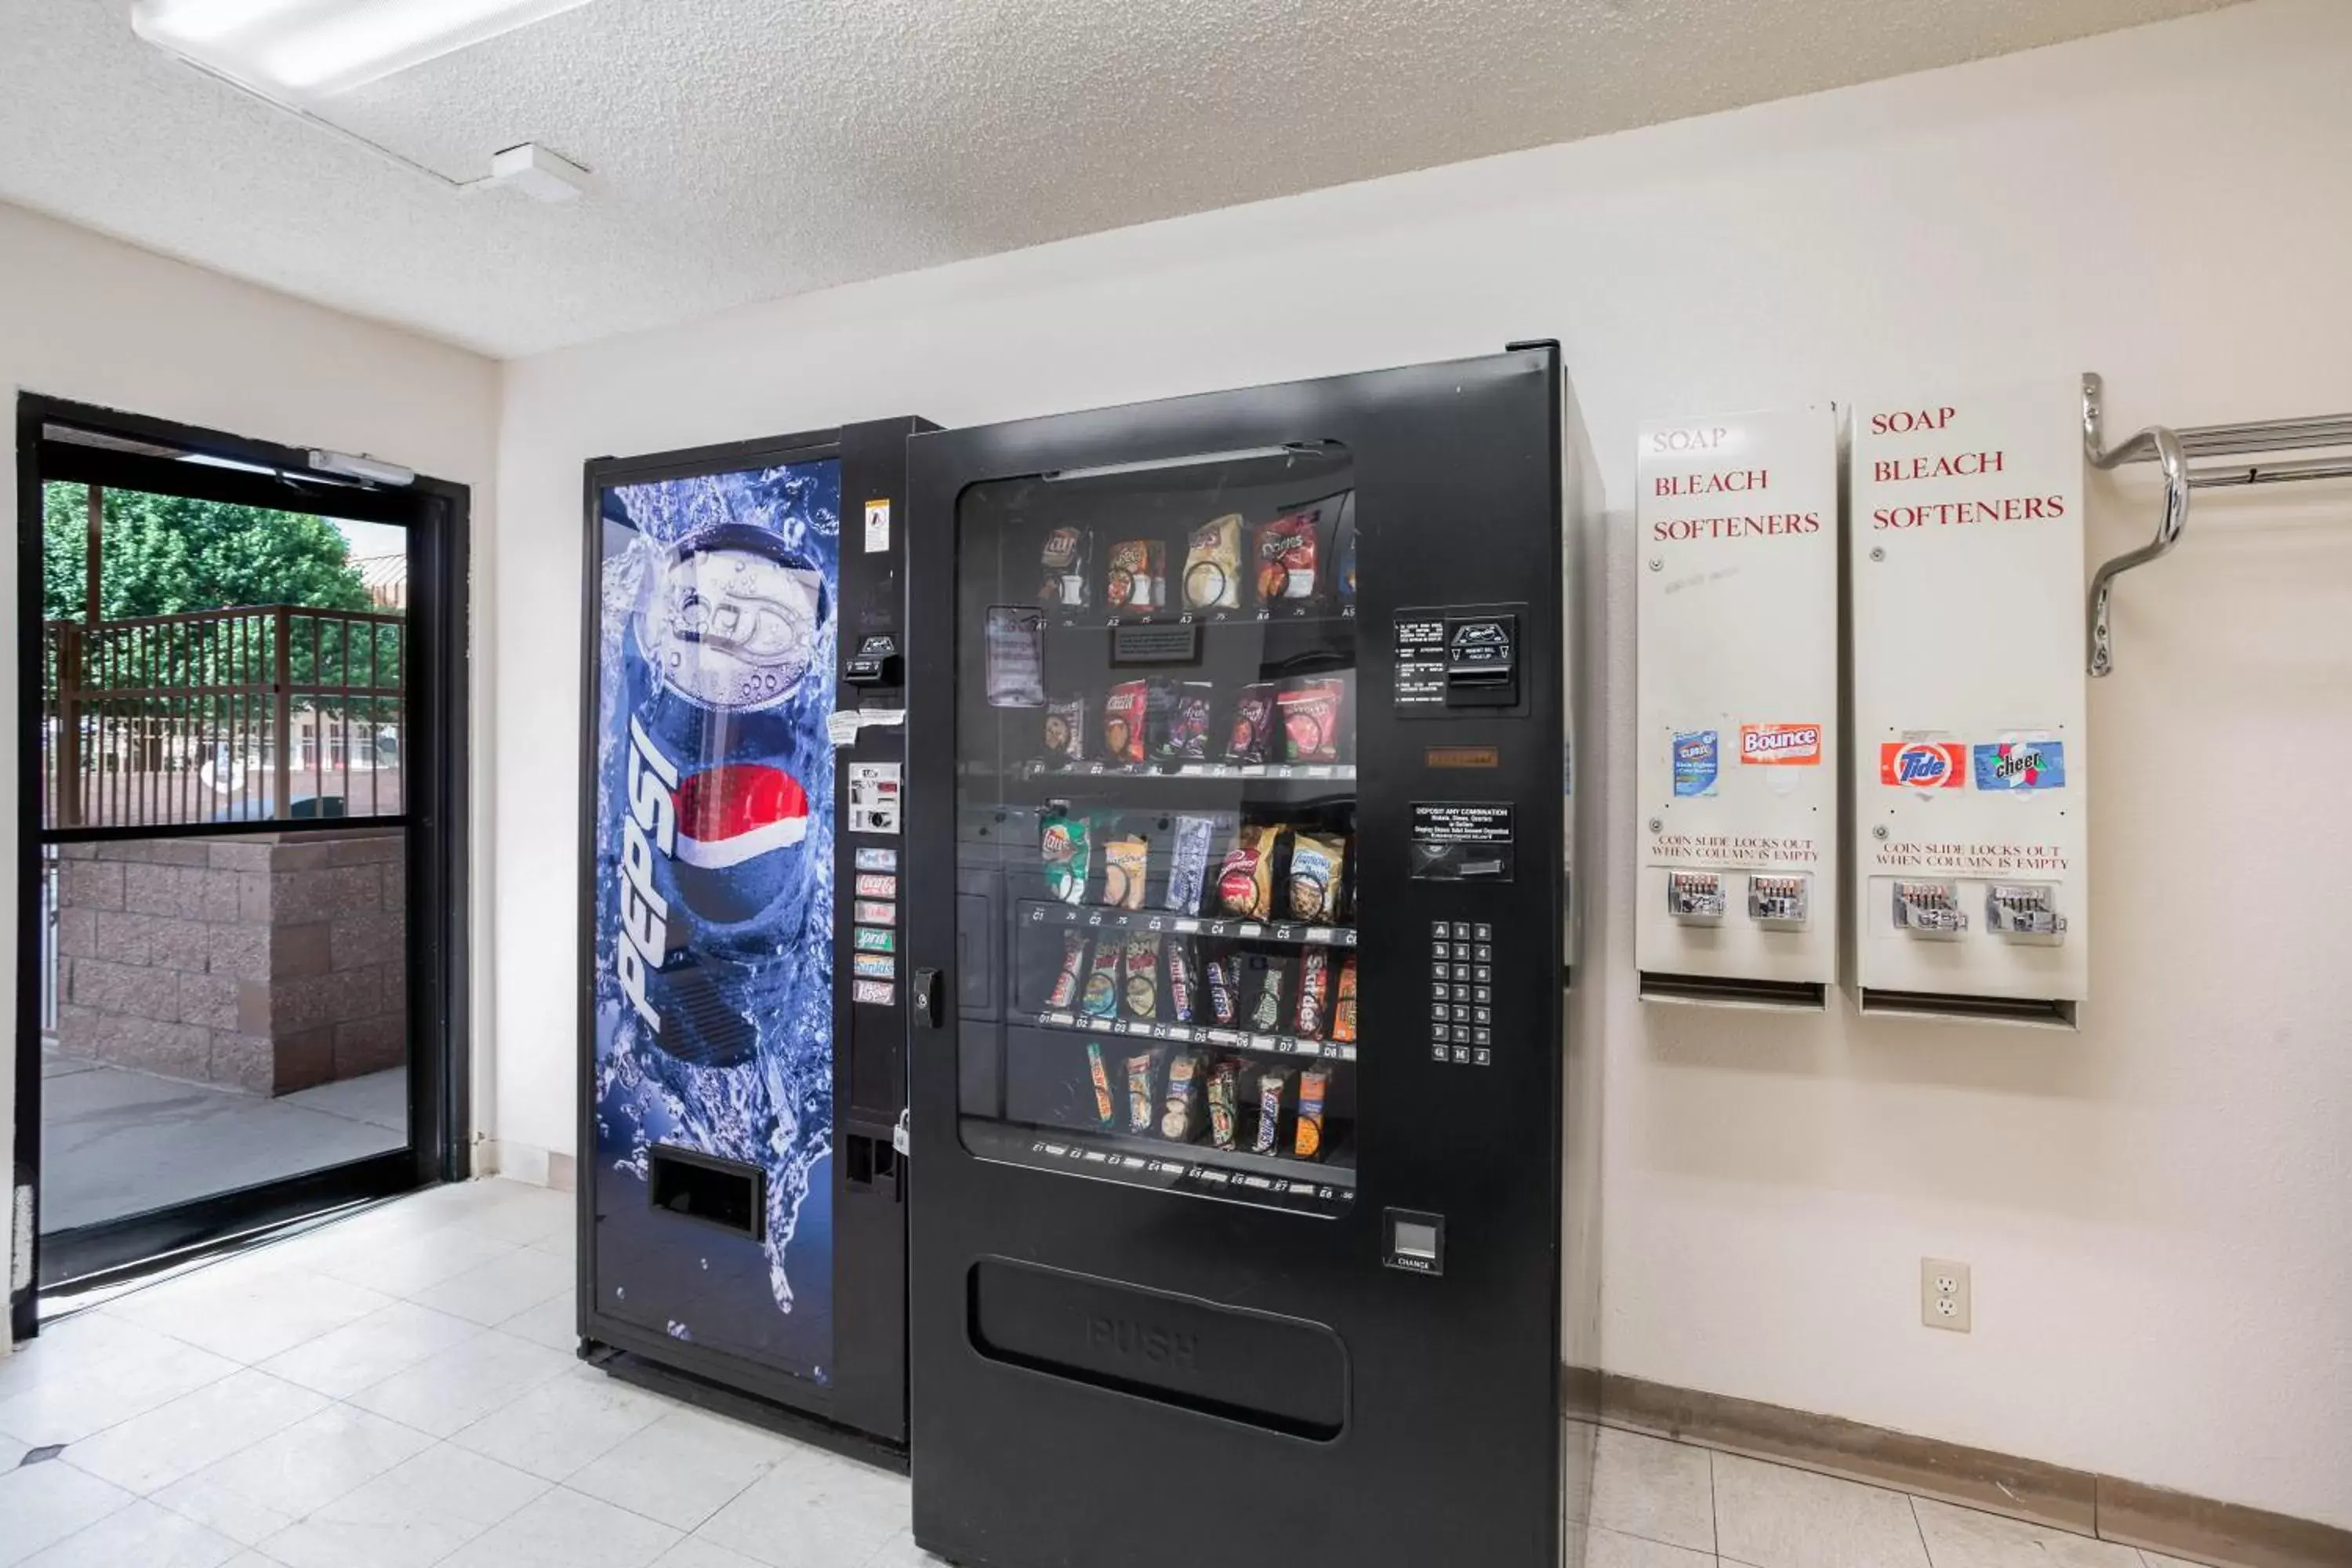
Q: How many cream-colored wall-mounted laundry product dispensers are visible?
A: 2